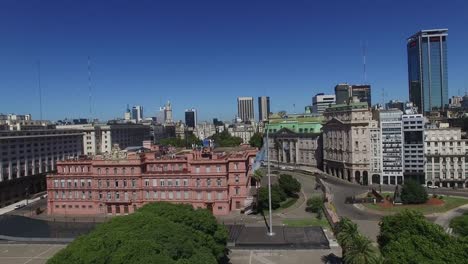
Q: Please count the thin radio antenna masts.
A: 3